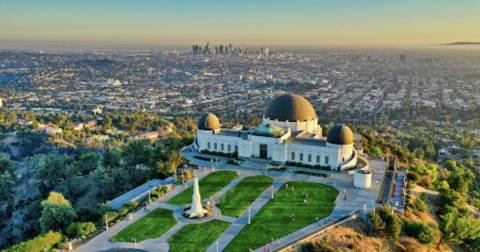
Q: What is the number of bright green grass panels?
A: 5